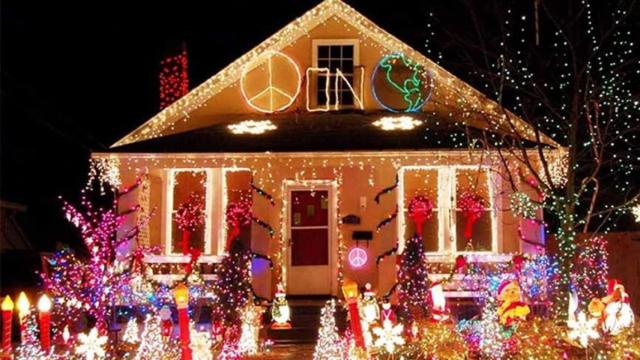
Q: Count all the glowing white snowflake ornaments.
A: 5